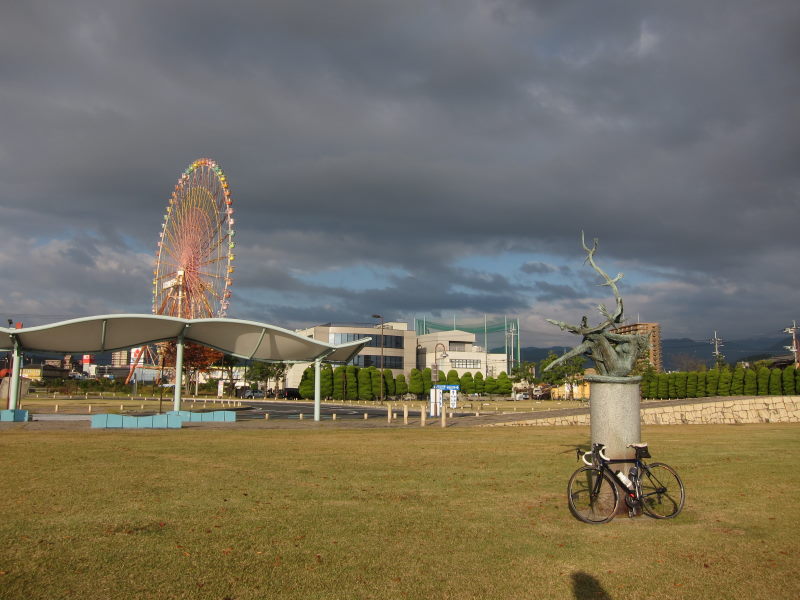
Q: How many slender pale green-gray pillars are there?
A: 3